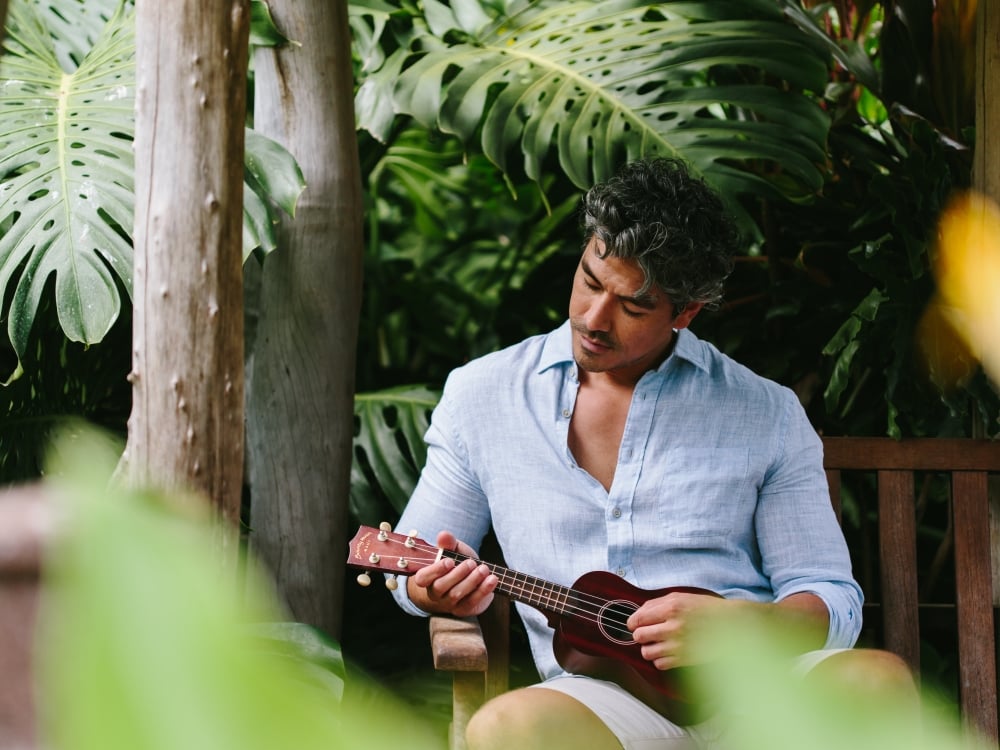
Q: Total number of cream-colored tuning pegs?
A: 4